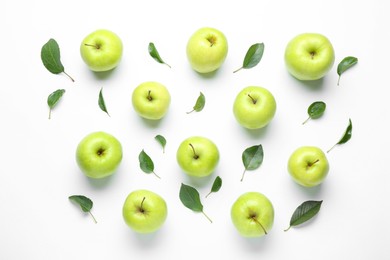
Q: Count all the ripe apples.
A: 10